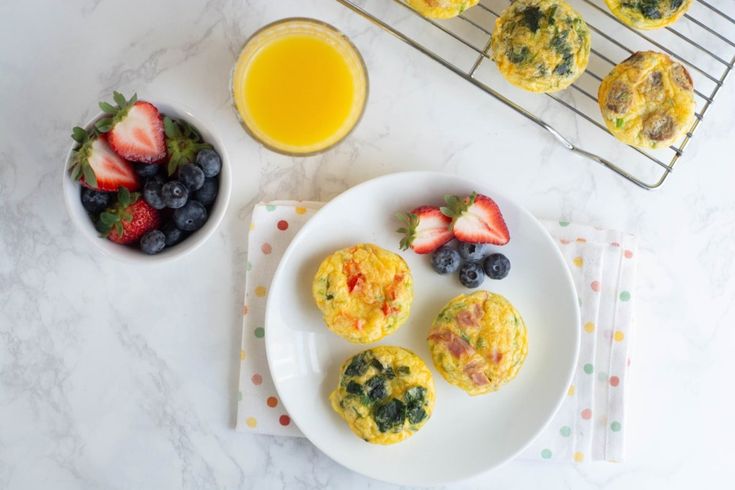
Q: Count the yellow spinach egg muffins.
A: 3